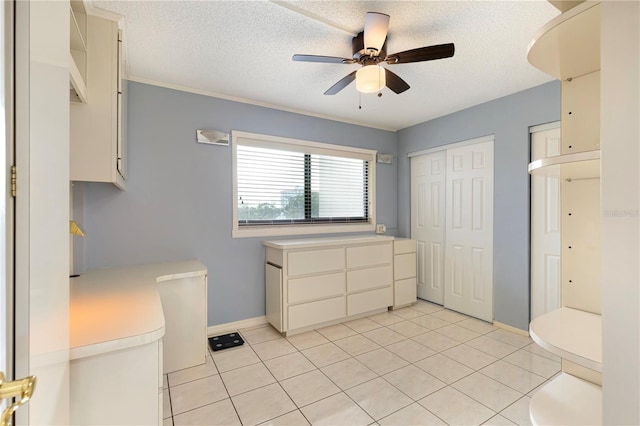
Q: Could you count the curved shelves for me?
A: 4